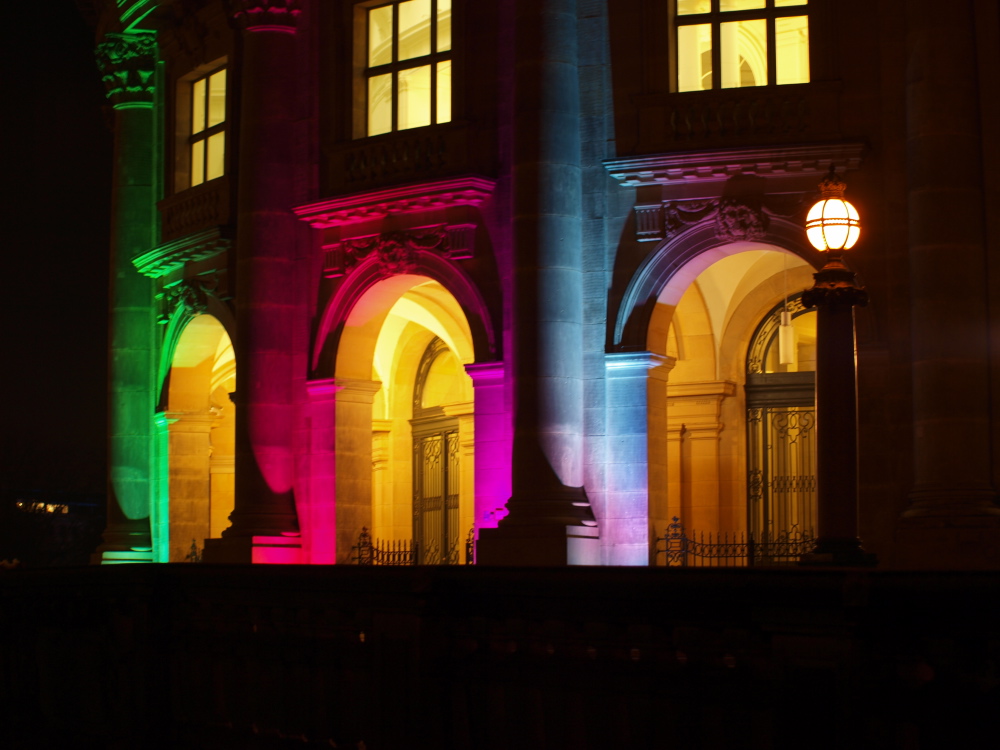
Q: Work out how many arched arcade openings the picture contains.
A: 3